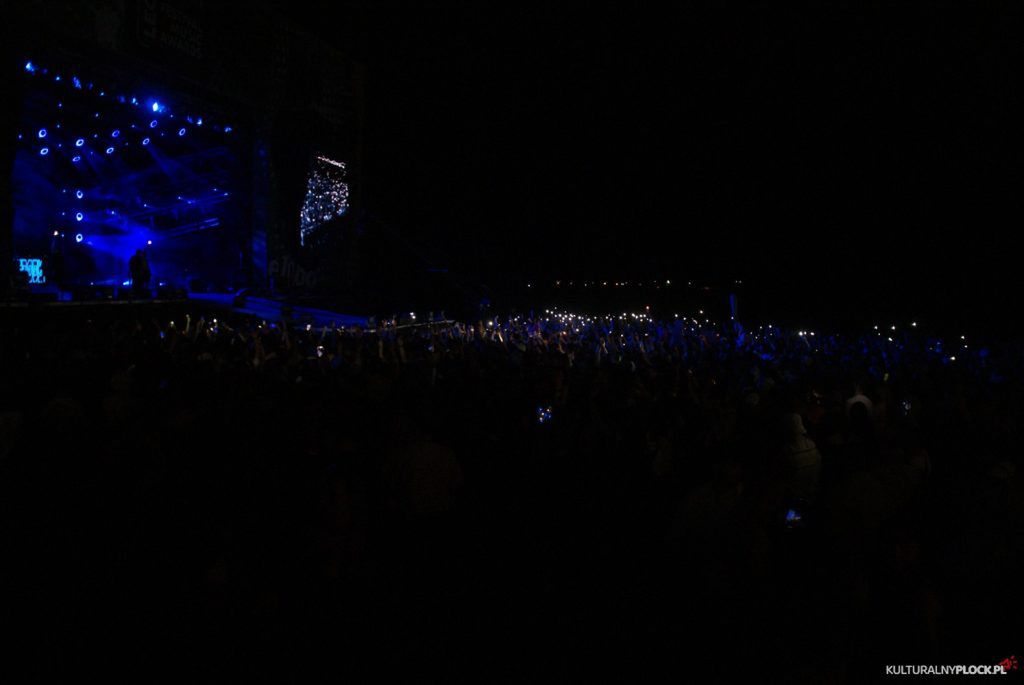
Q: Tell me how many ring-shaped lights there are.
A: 12